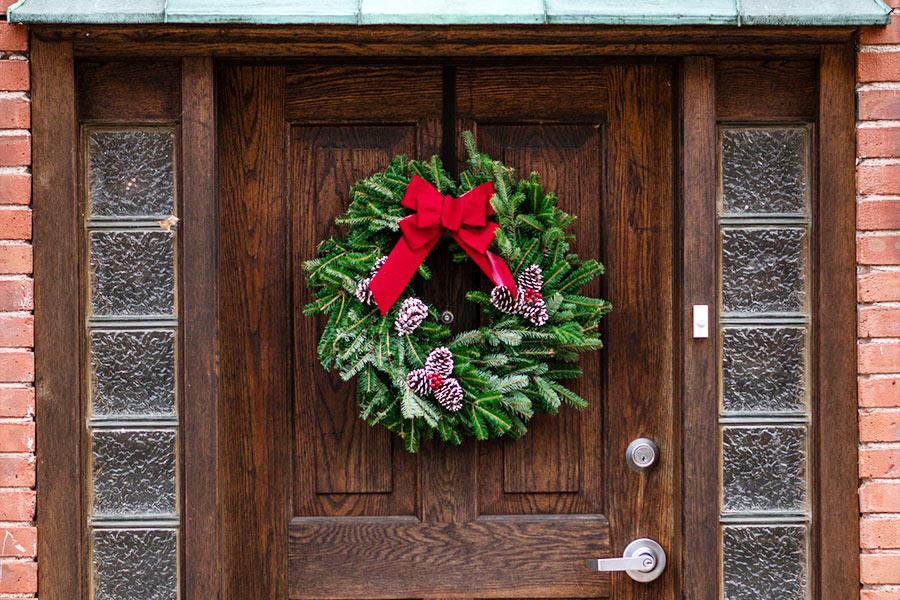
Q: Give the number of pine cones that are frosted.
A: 9